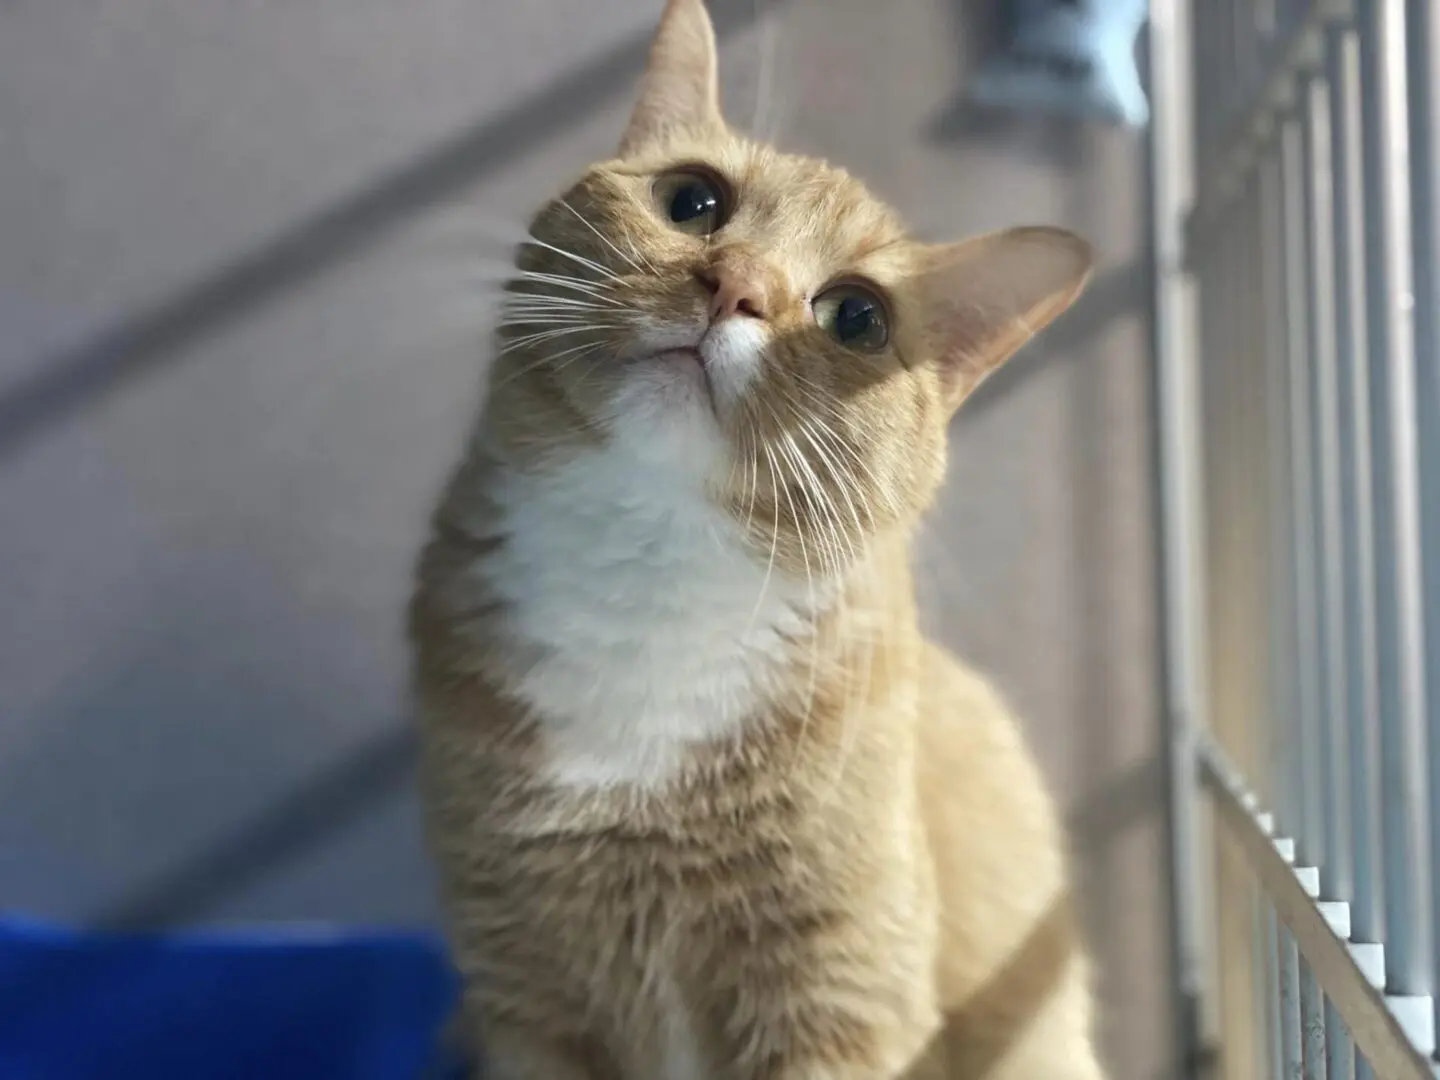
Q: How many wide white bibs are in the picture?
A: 1